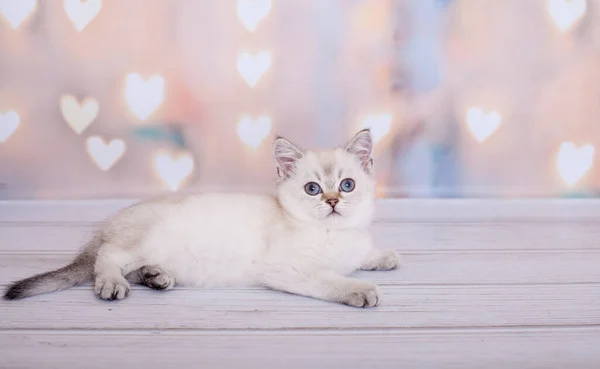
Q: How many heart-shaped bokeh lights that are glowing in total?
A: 14